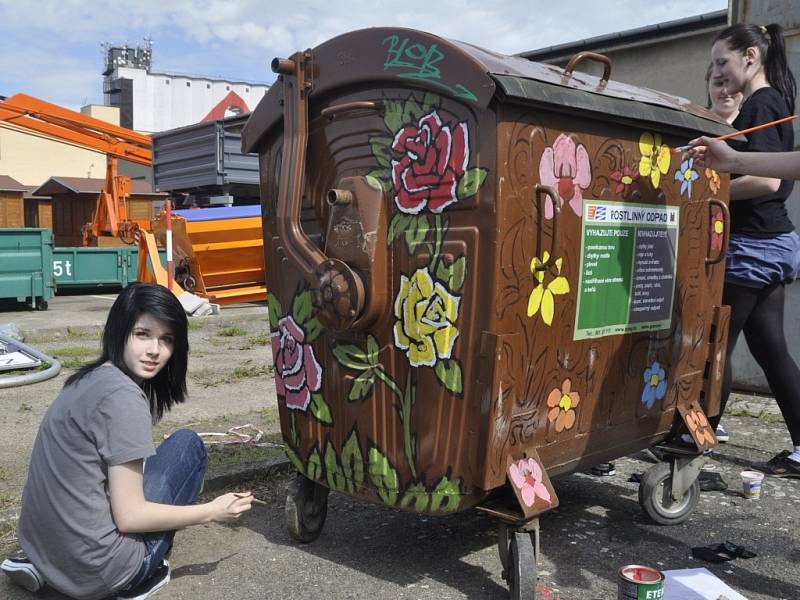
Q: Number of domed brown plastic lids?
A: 1